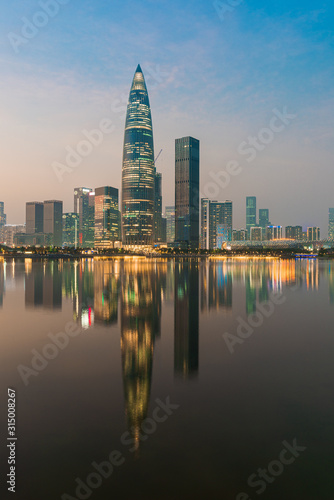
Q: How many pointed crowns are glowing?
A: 1